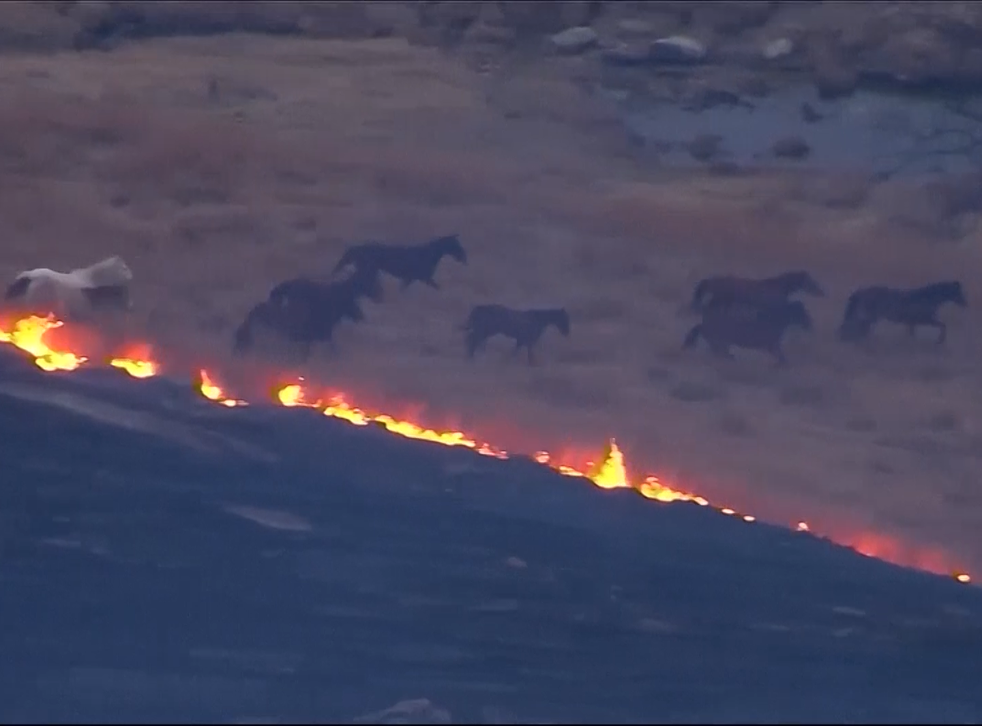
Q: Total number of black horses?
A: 7